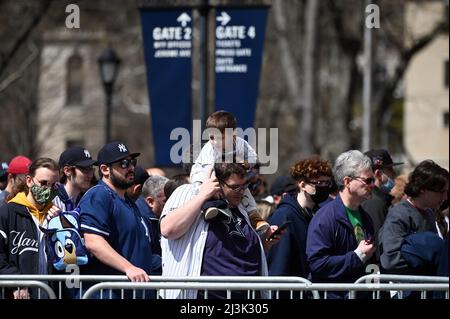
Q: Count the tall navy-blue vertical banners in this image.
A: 2